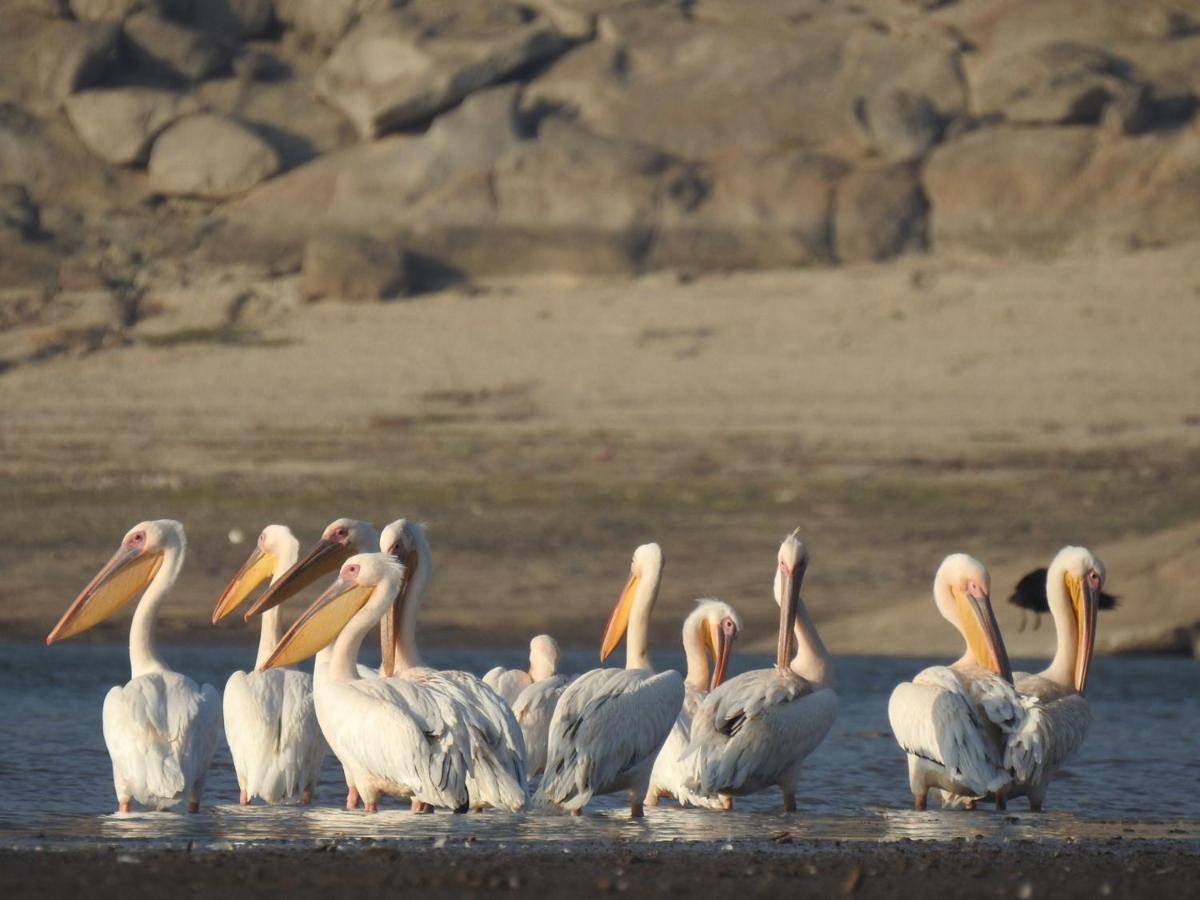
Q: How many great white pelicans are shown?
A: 11